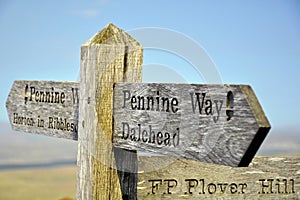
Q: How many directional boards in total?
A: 3